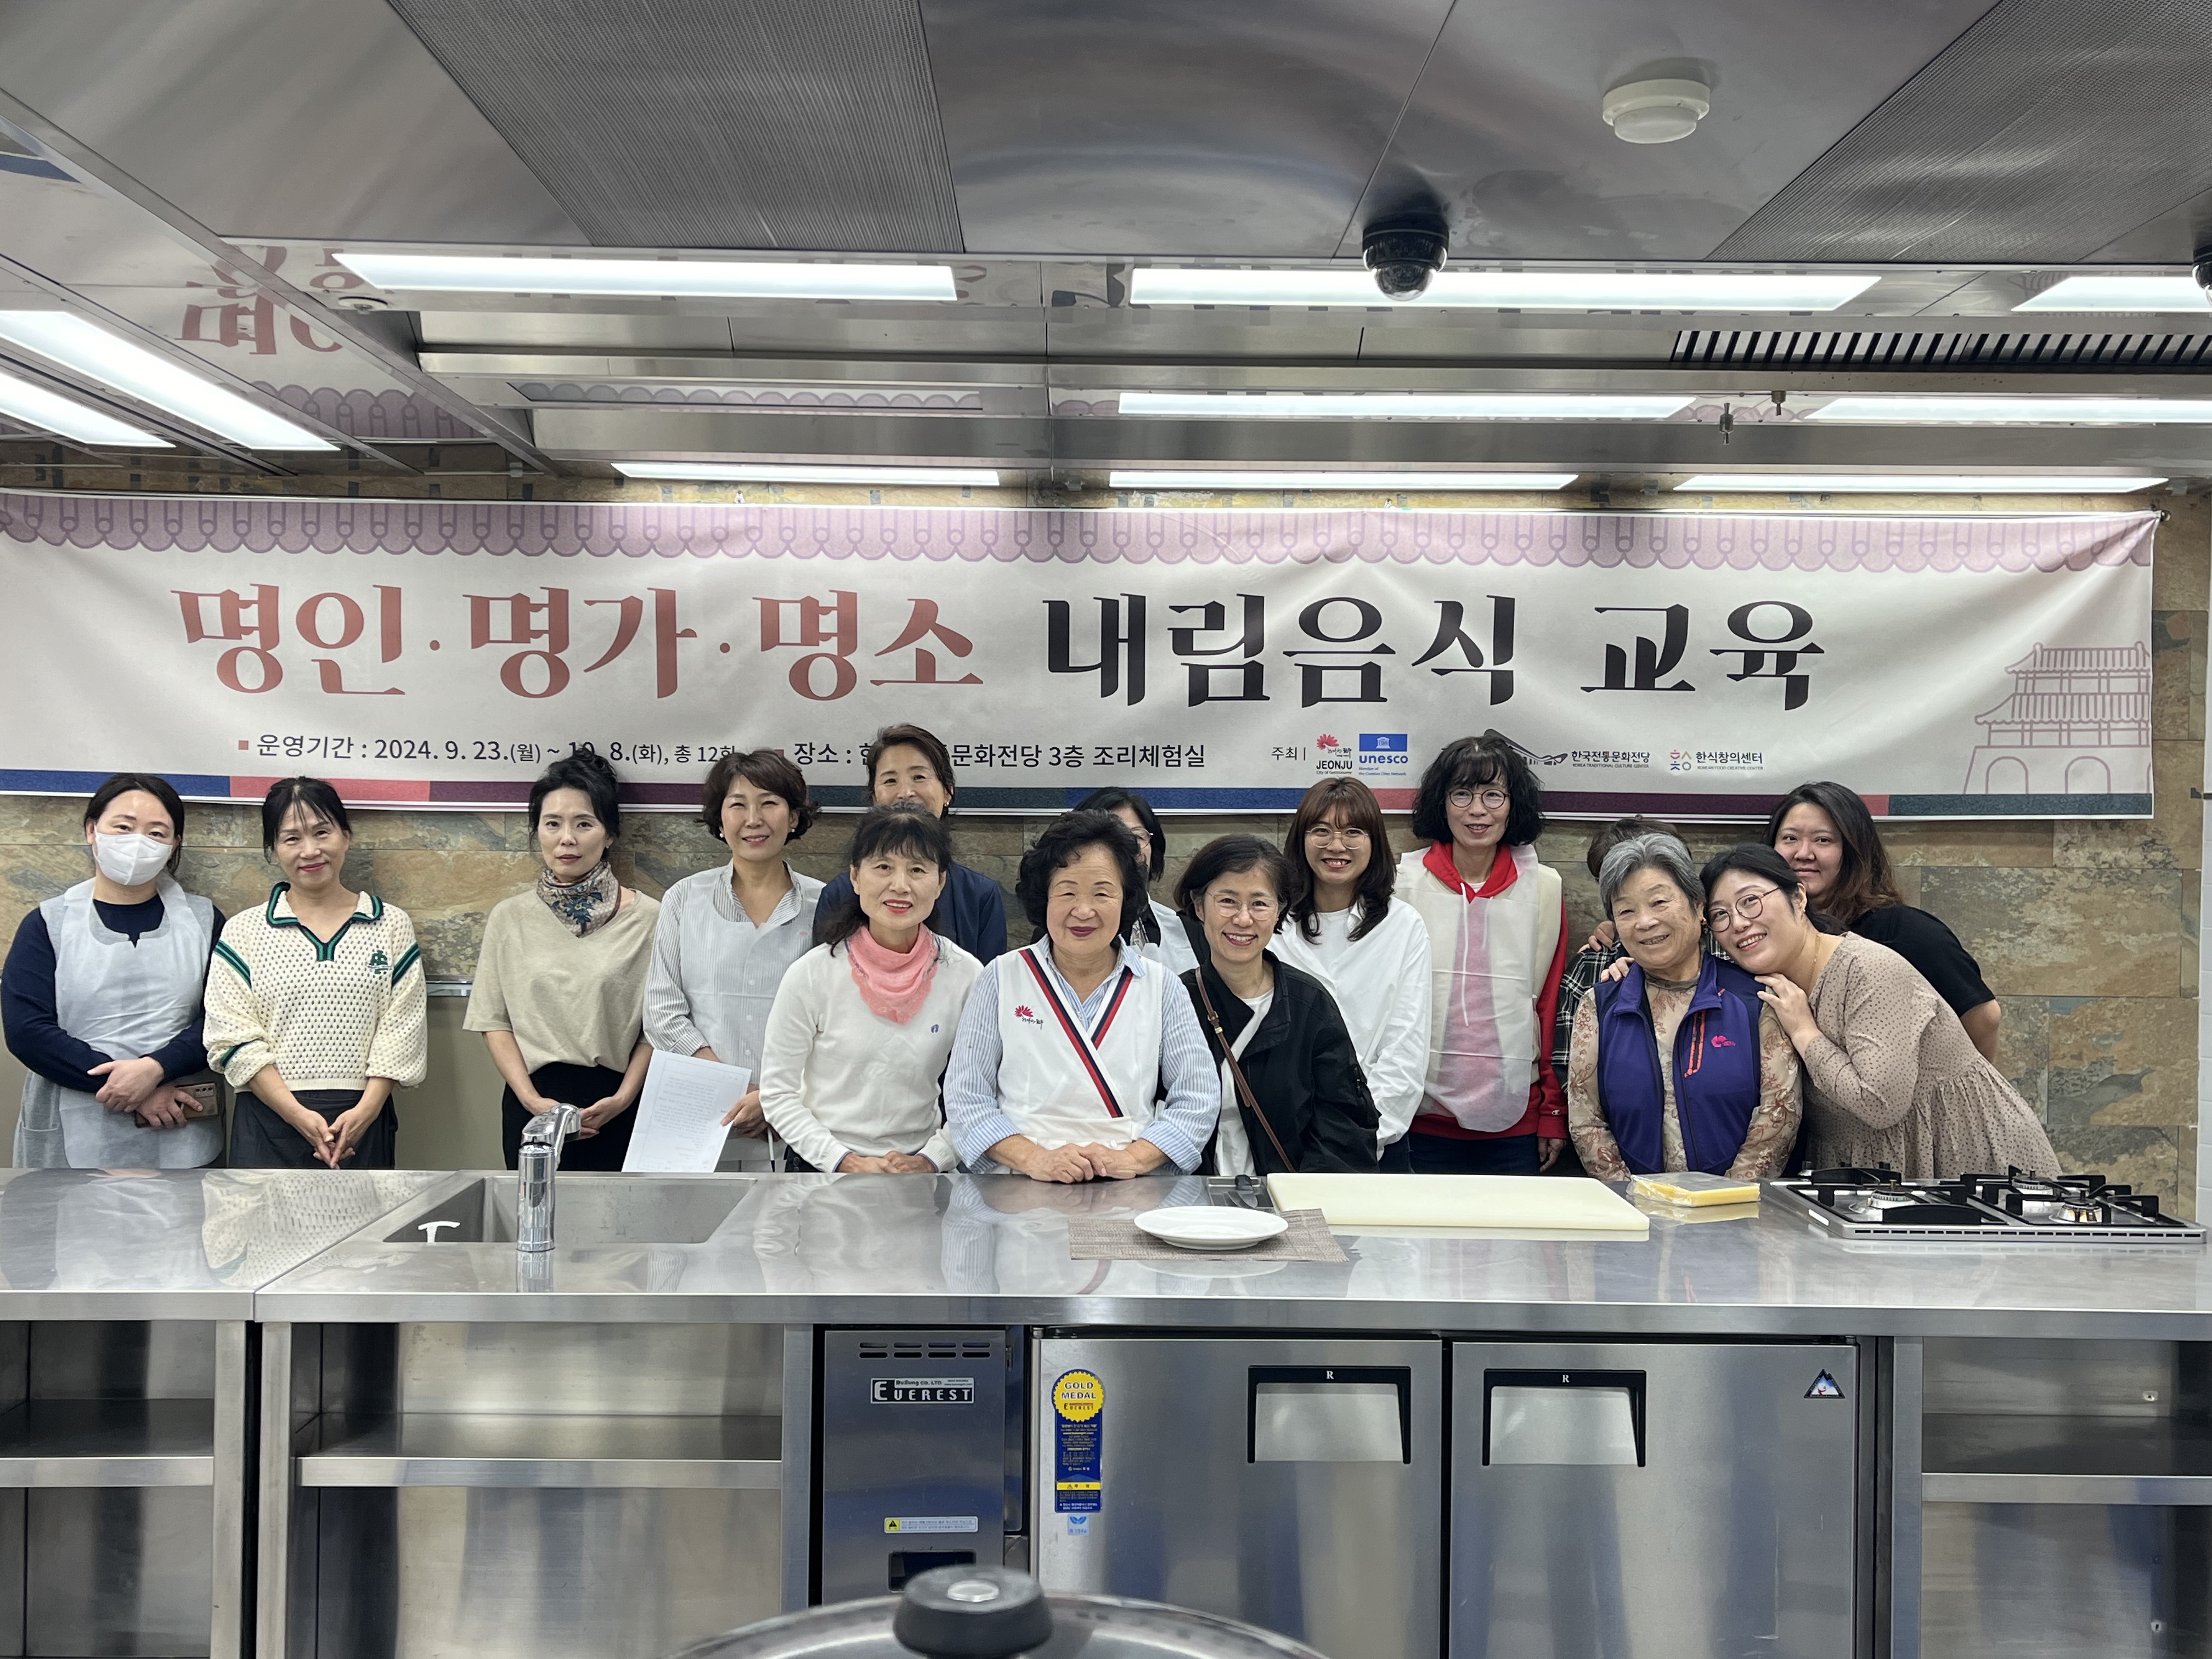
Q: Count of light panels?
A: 10